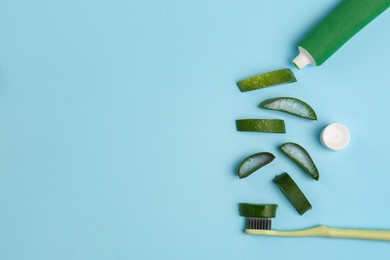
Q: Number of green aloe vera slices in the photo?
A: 7